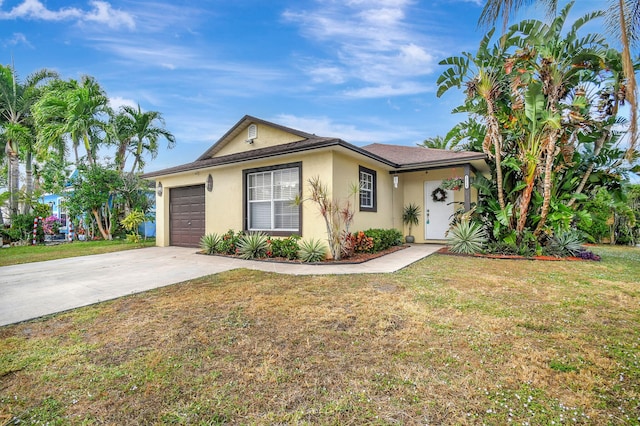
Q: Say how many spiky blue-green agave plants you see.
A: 5